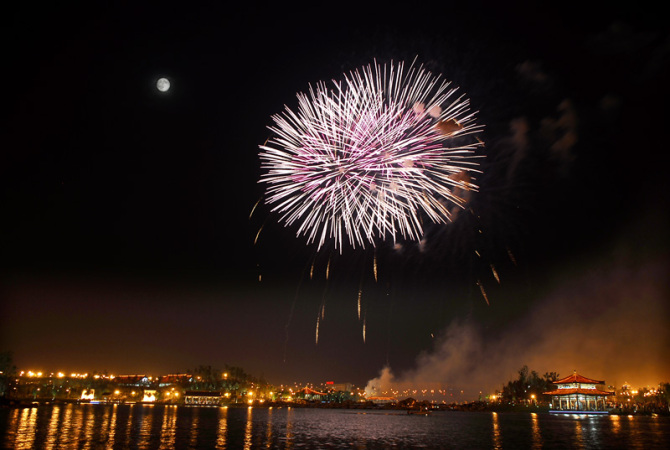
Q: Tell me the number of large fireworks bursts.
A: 1